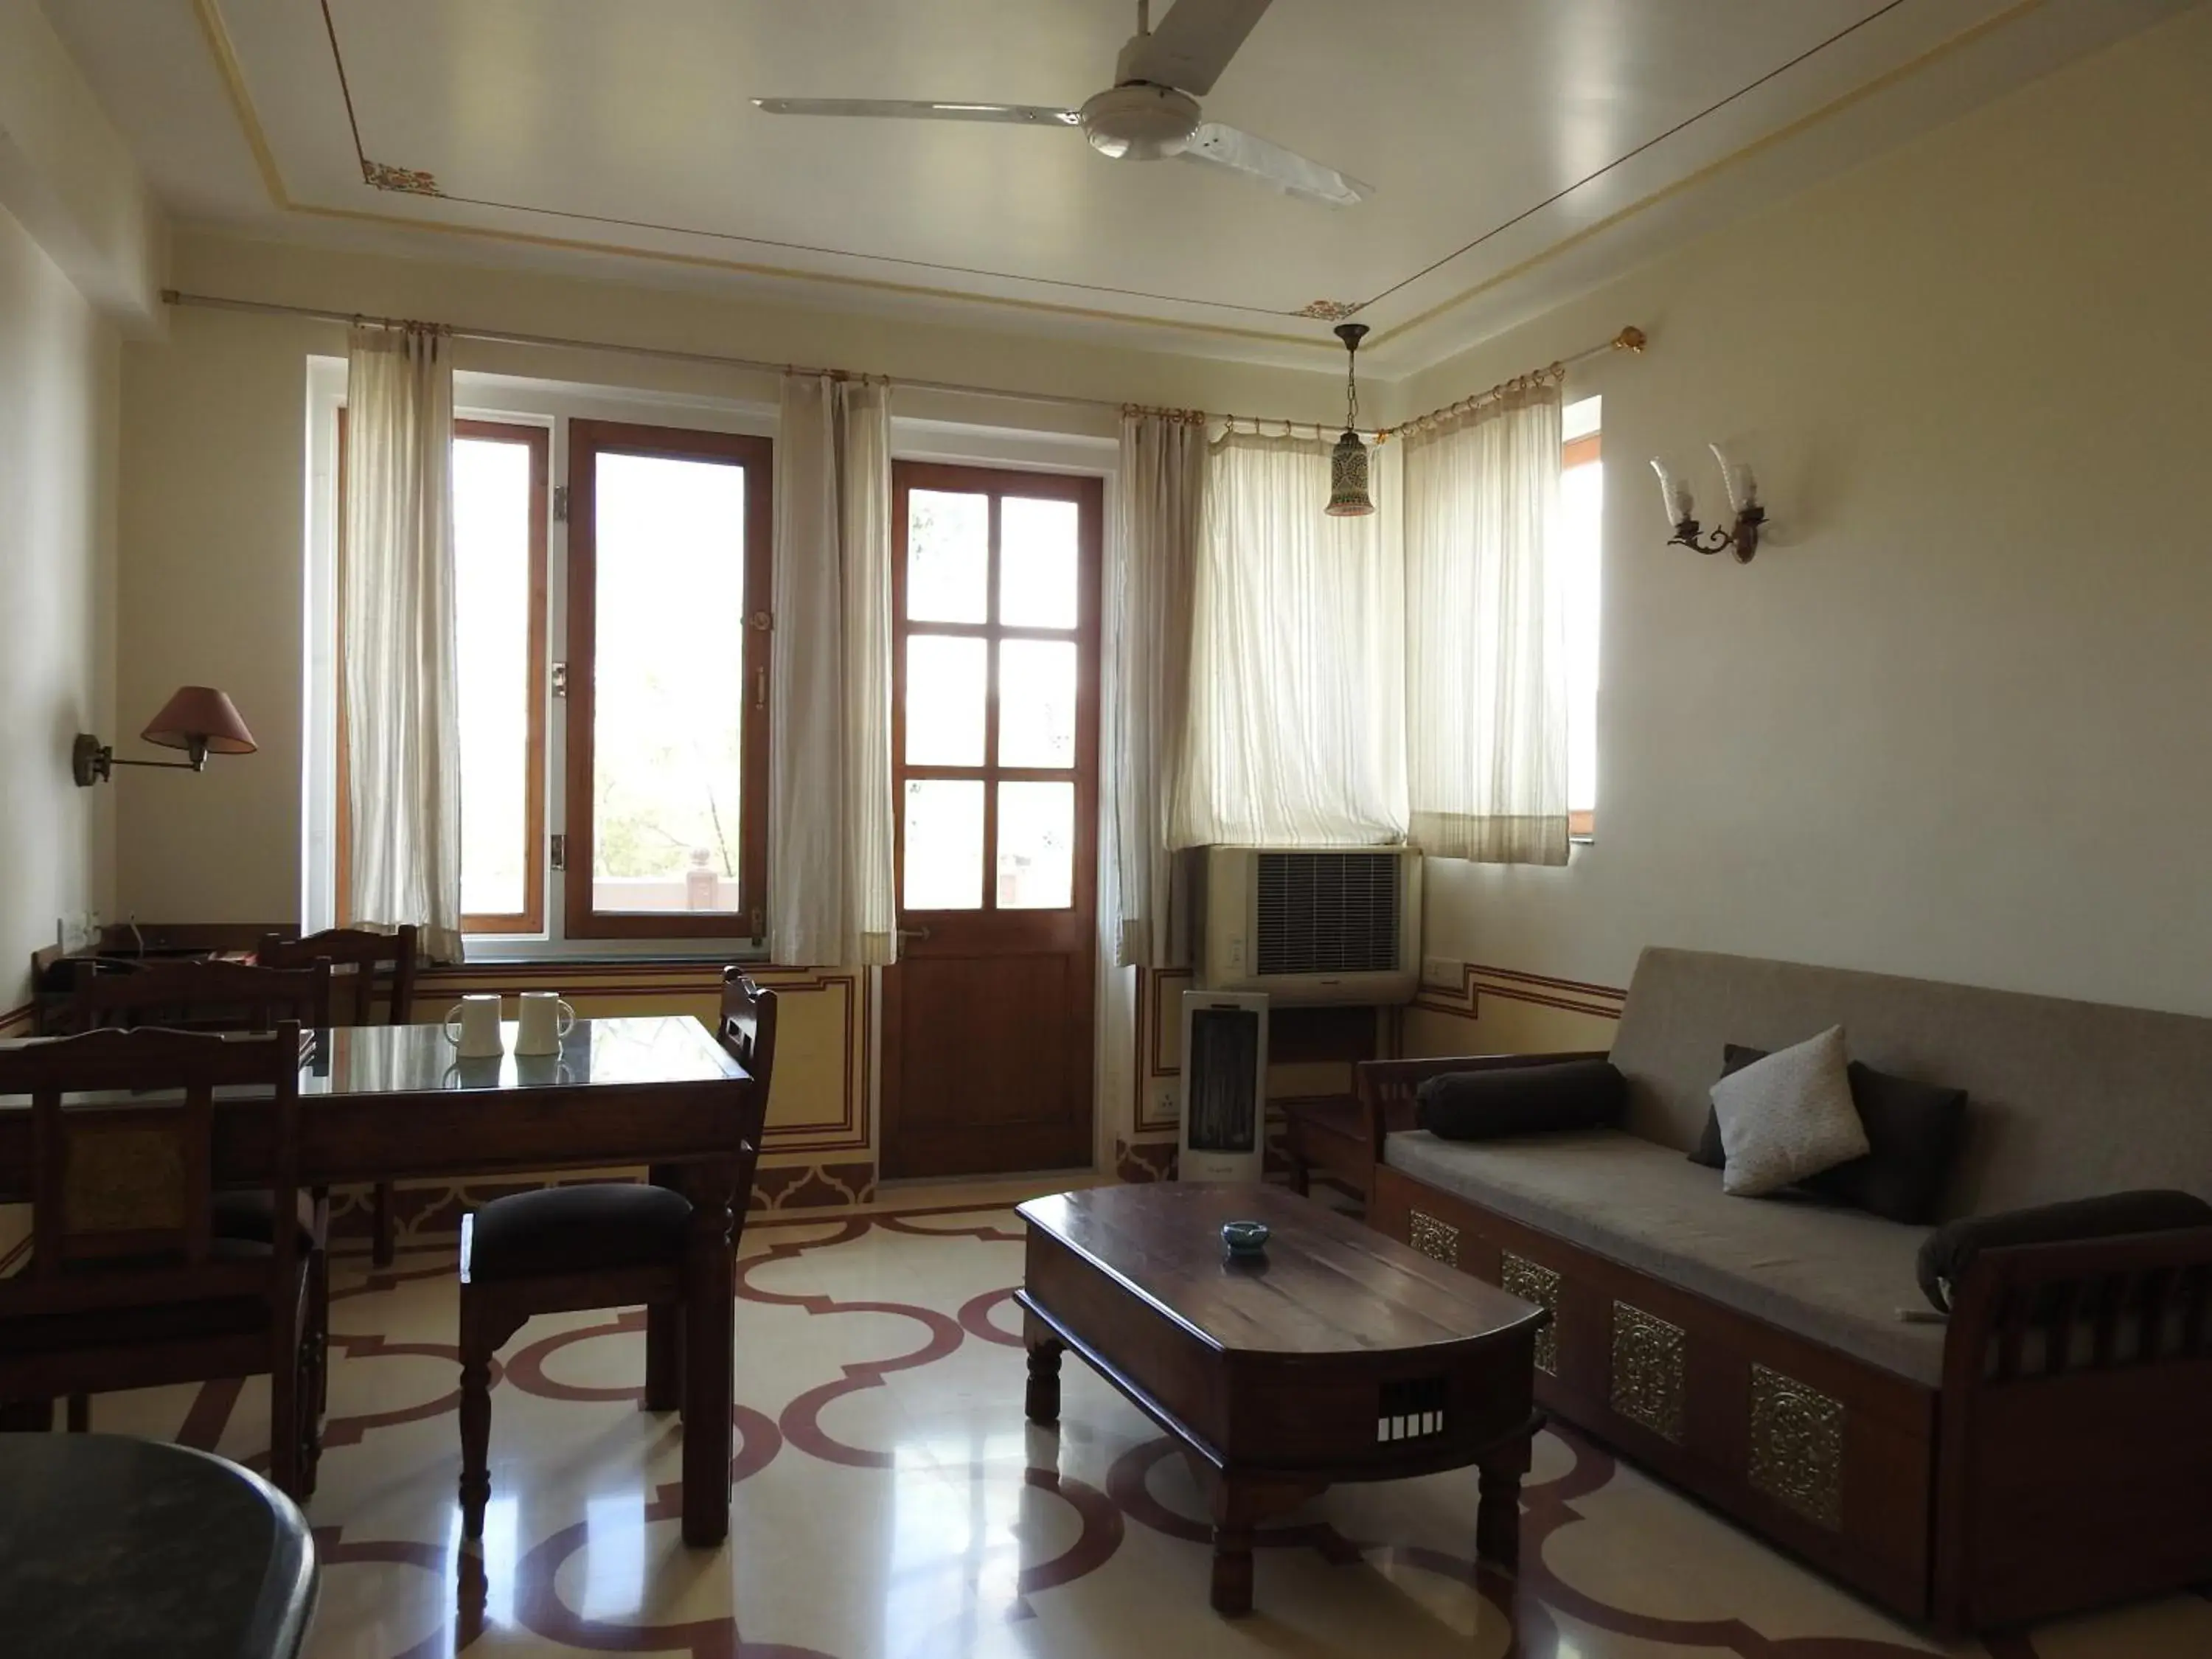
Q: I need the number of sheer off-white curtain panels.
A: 5